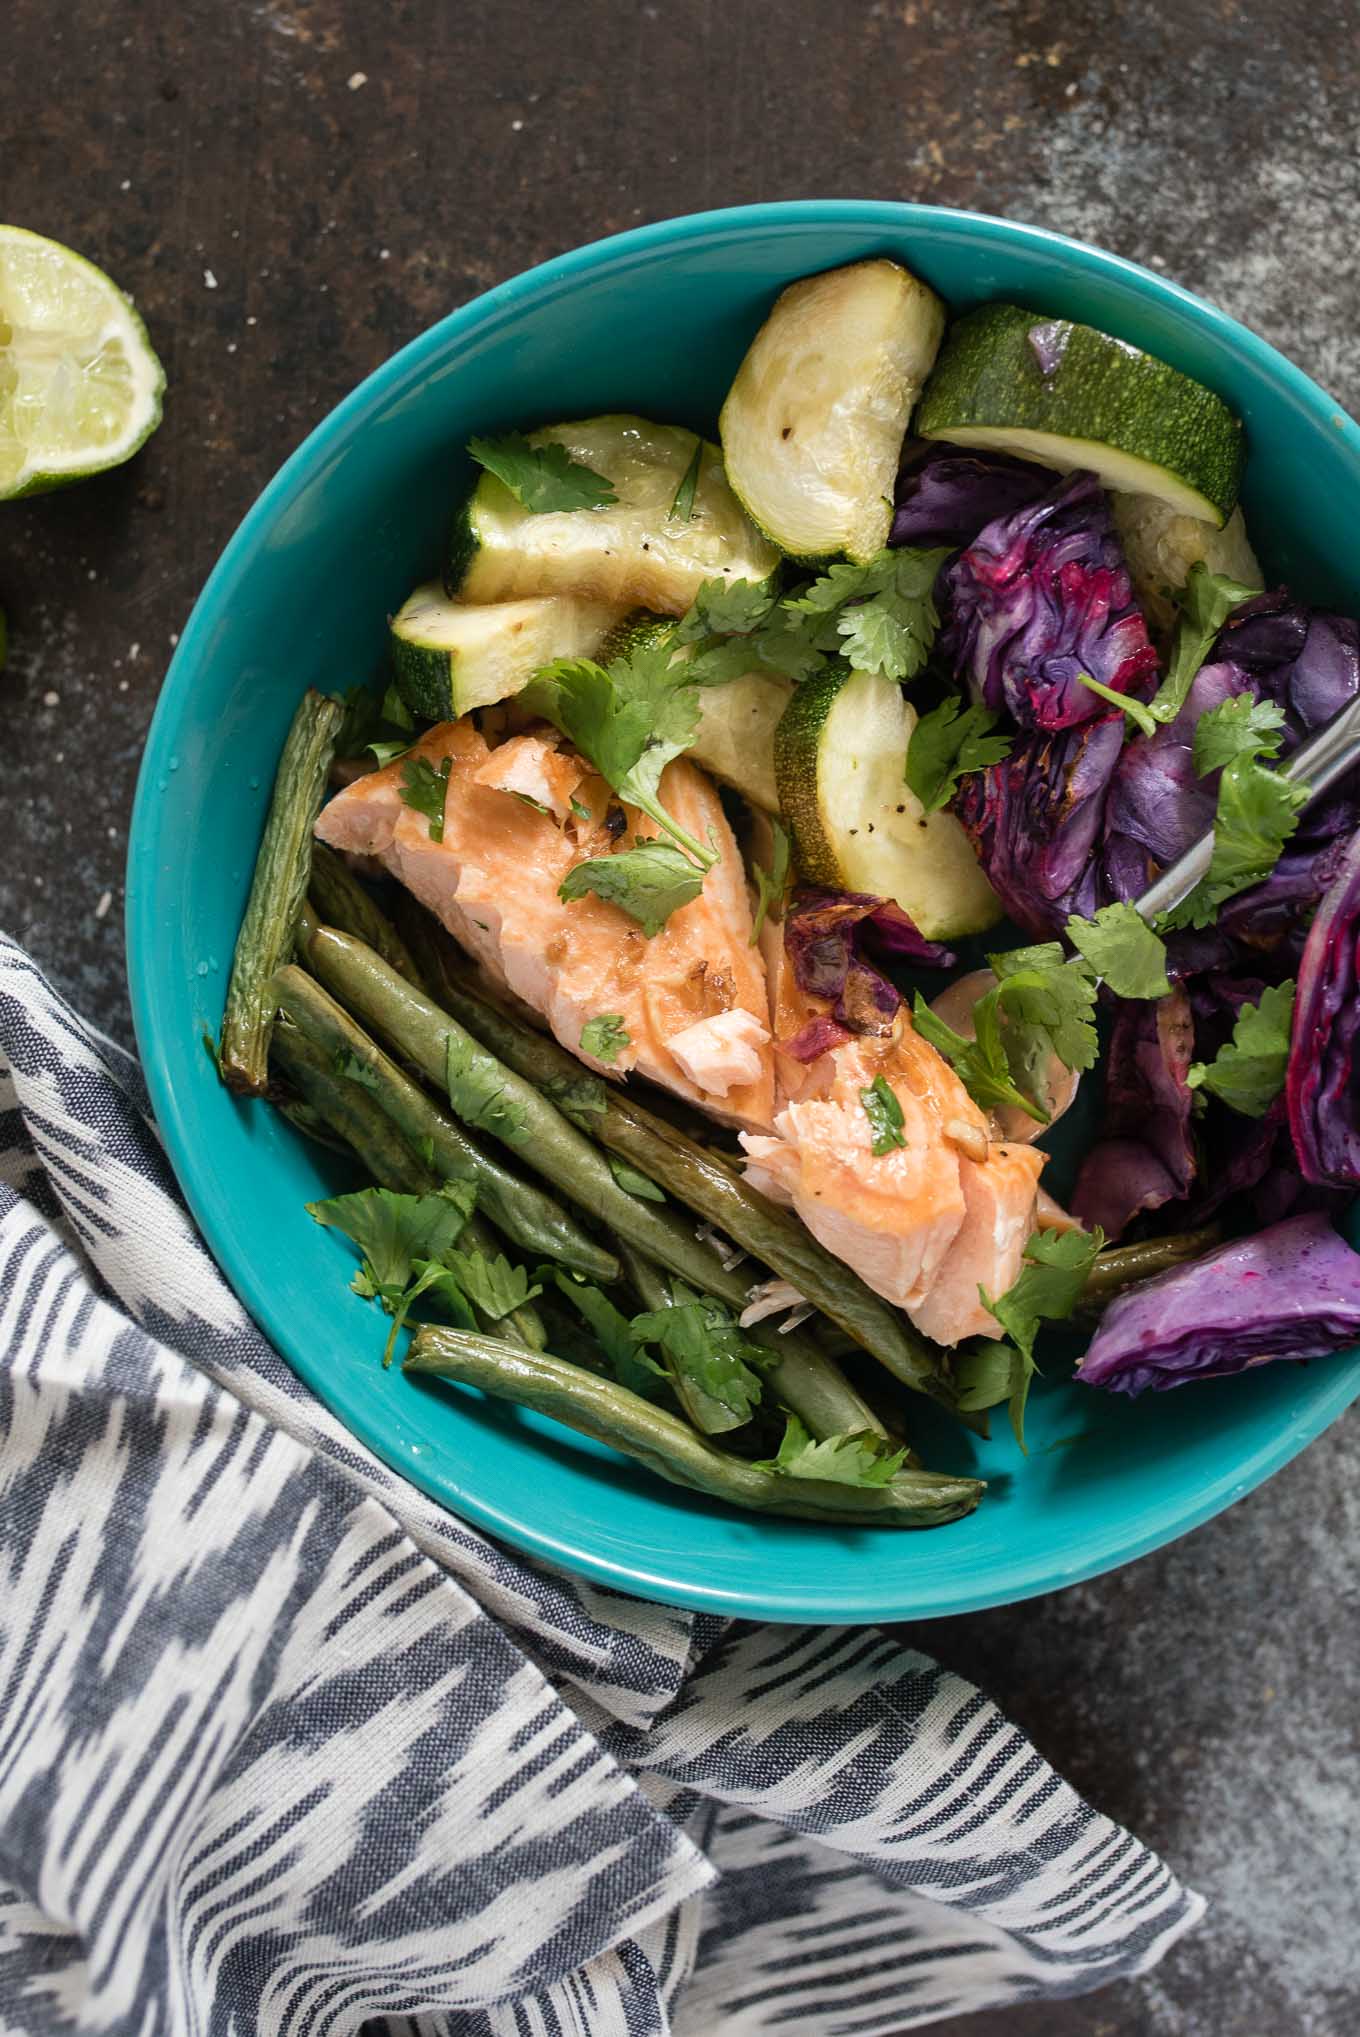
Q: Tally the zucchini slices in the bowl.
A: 7